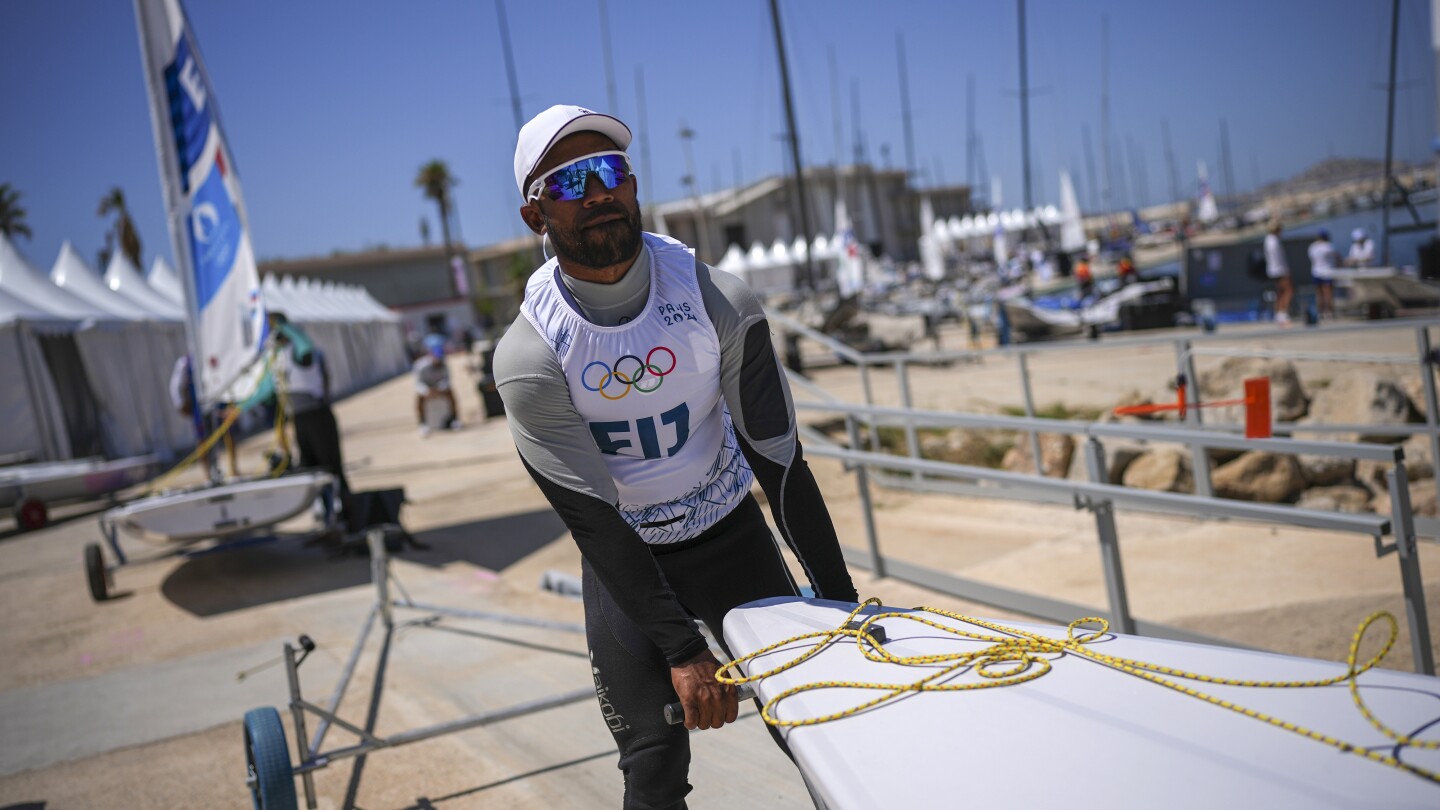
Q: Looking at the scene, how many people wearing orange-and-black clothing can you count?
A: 2